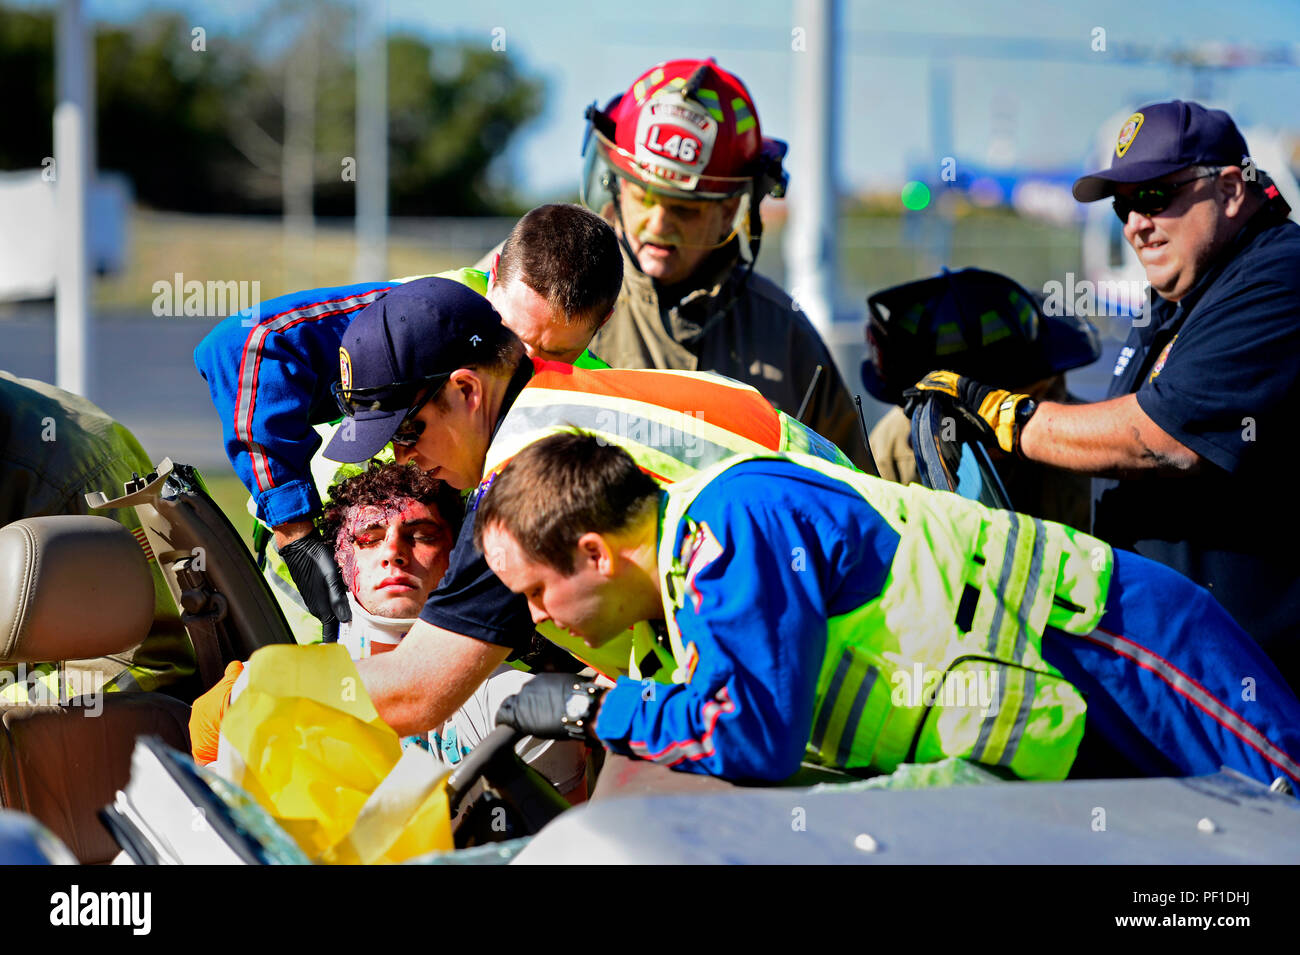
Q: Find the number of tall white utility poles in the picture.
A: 3